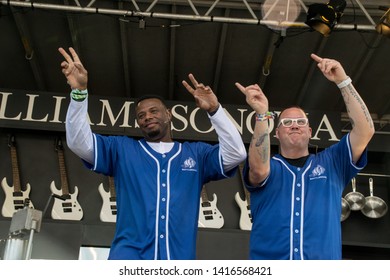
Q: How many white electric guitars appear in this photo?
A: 5